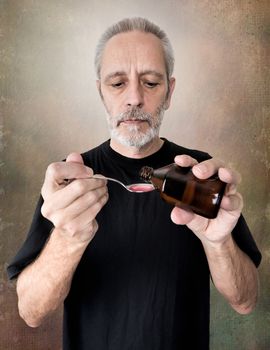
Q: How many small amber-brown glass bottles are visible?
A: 1